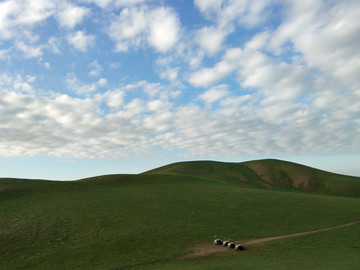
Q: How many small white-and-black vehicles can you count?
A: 4